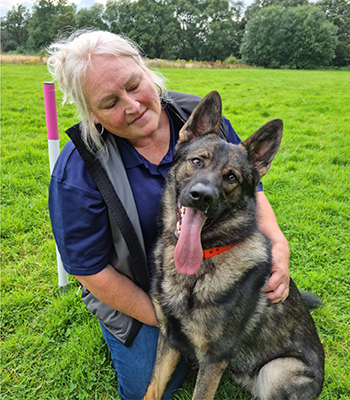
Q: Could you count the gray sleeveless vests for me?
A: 1